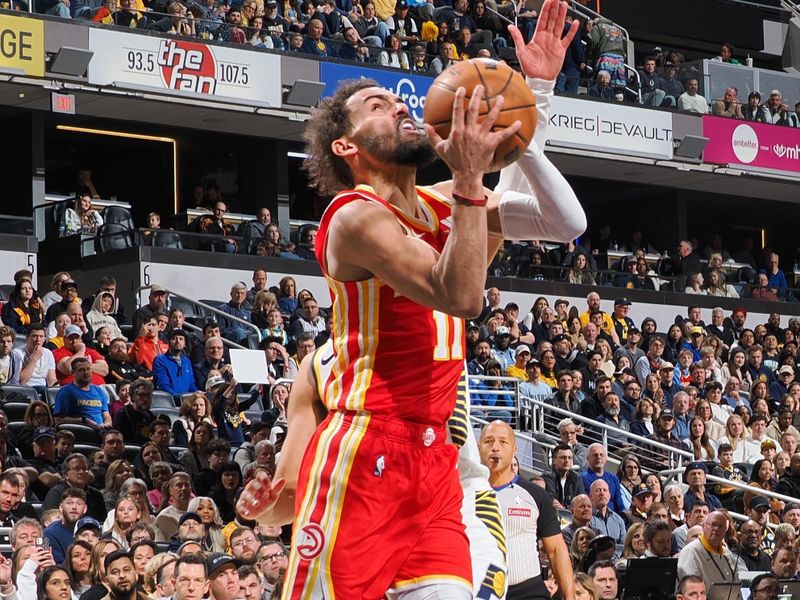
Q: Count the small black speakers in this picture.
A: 3